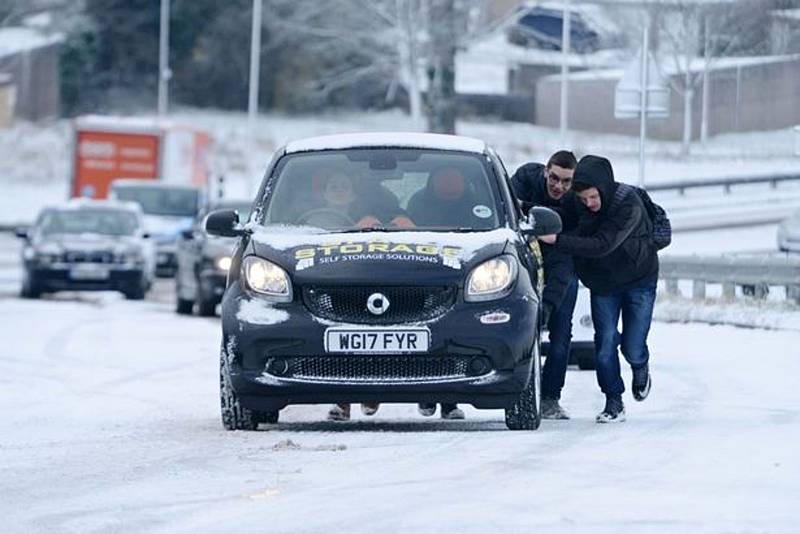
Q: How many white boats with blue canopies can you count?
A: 0